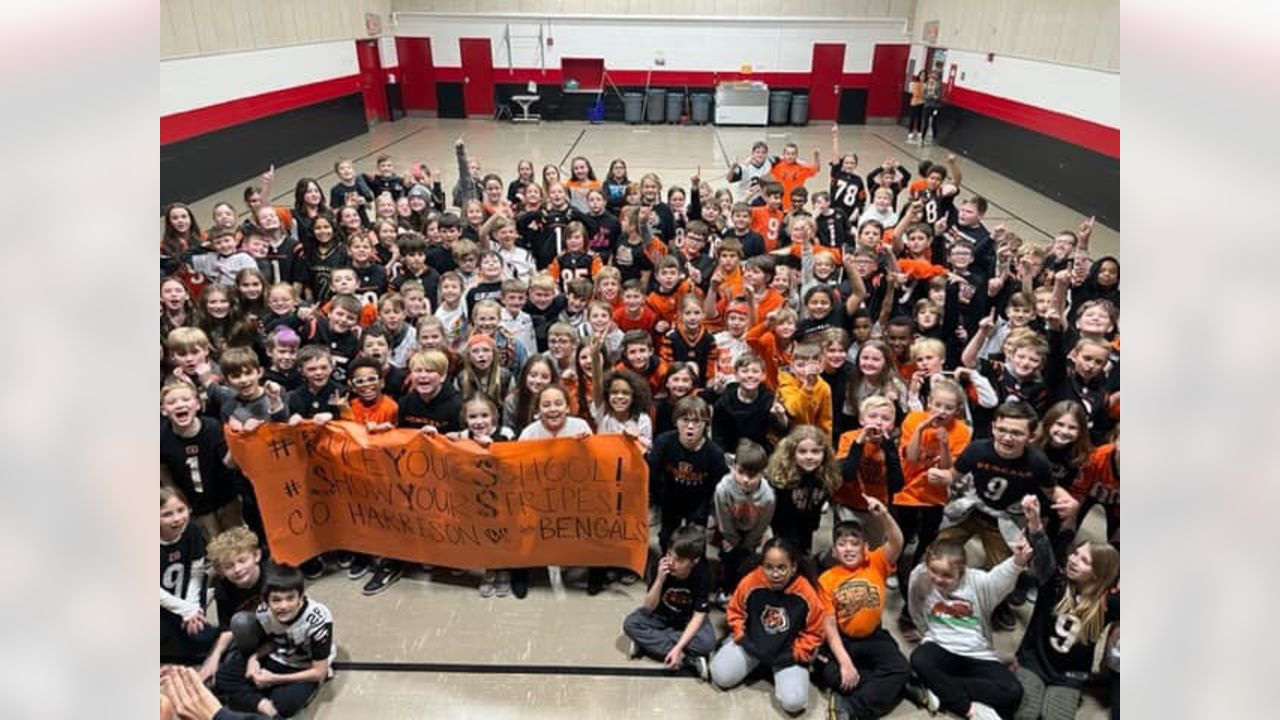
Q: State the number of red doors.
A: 5